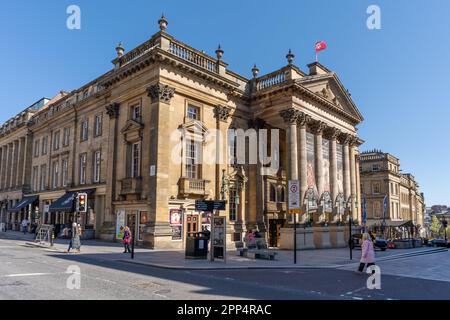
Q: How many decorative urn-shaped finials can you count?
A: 5